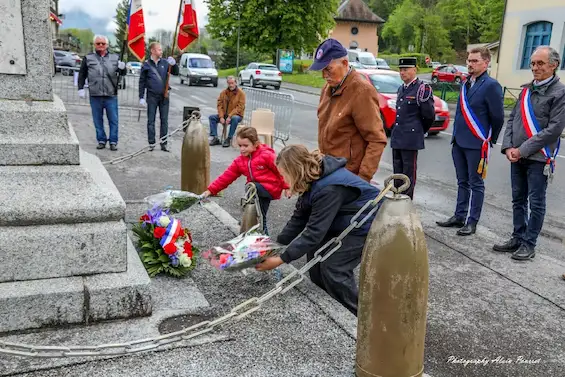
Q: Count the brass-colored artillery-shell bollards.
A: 3